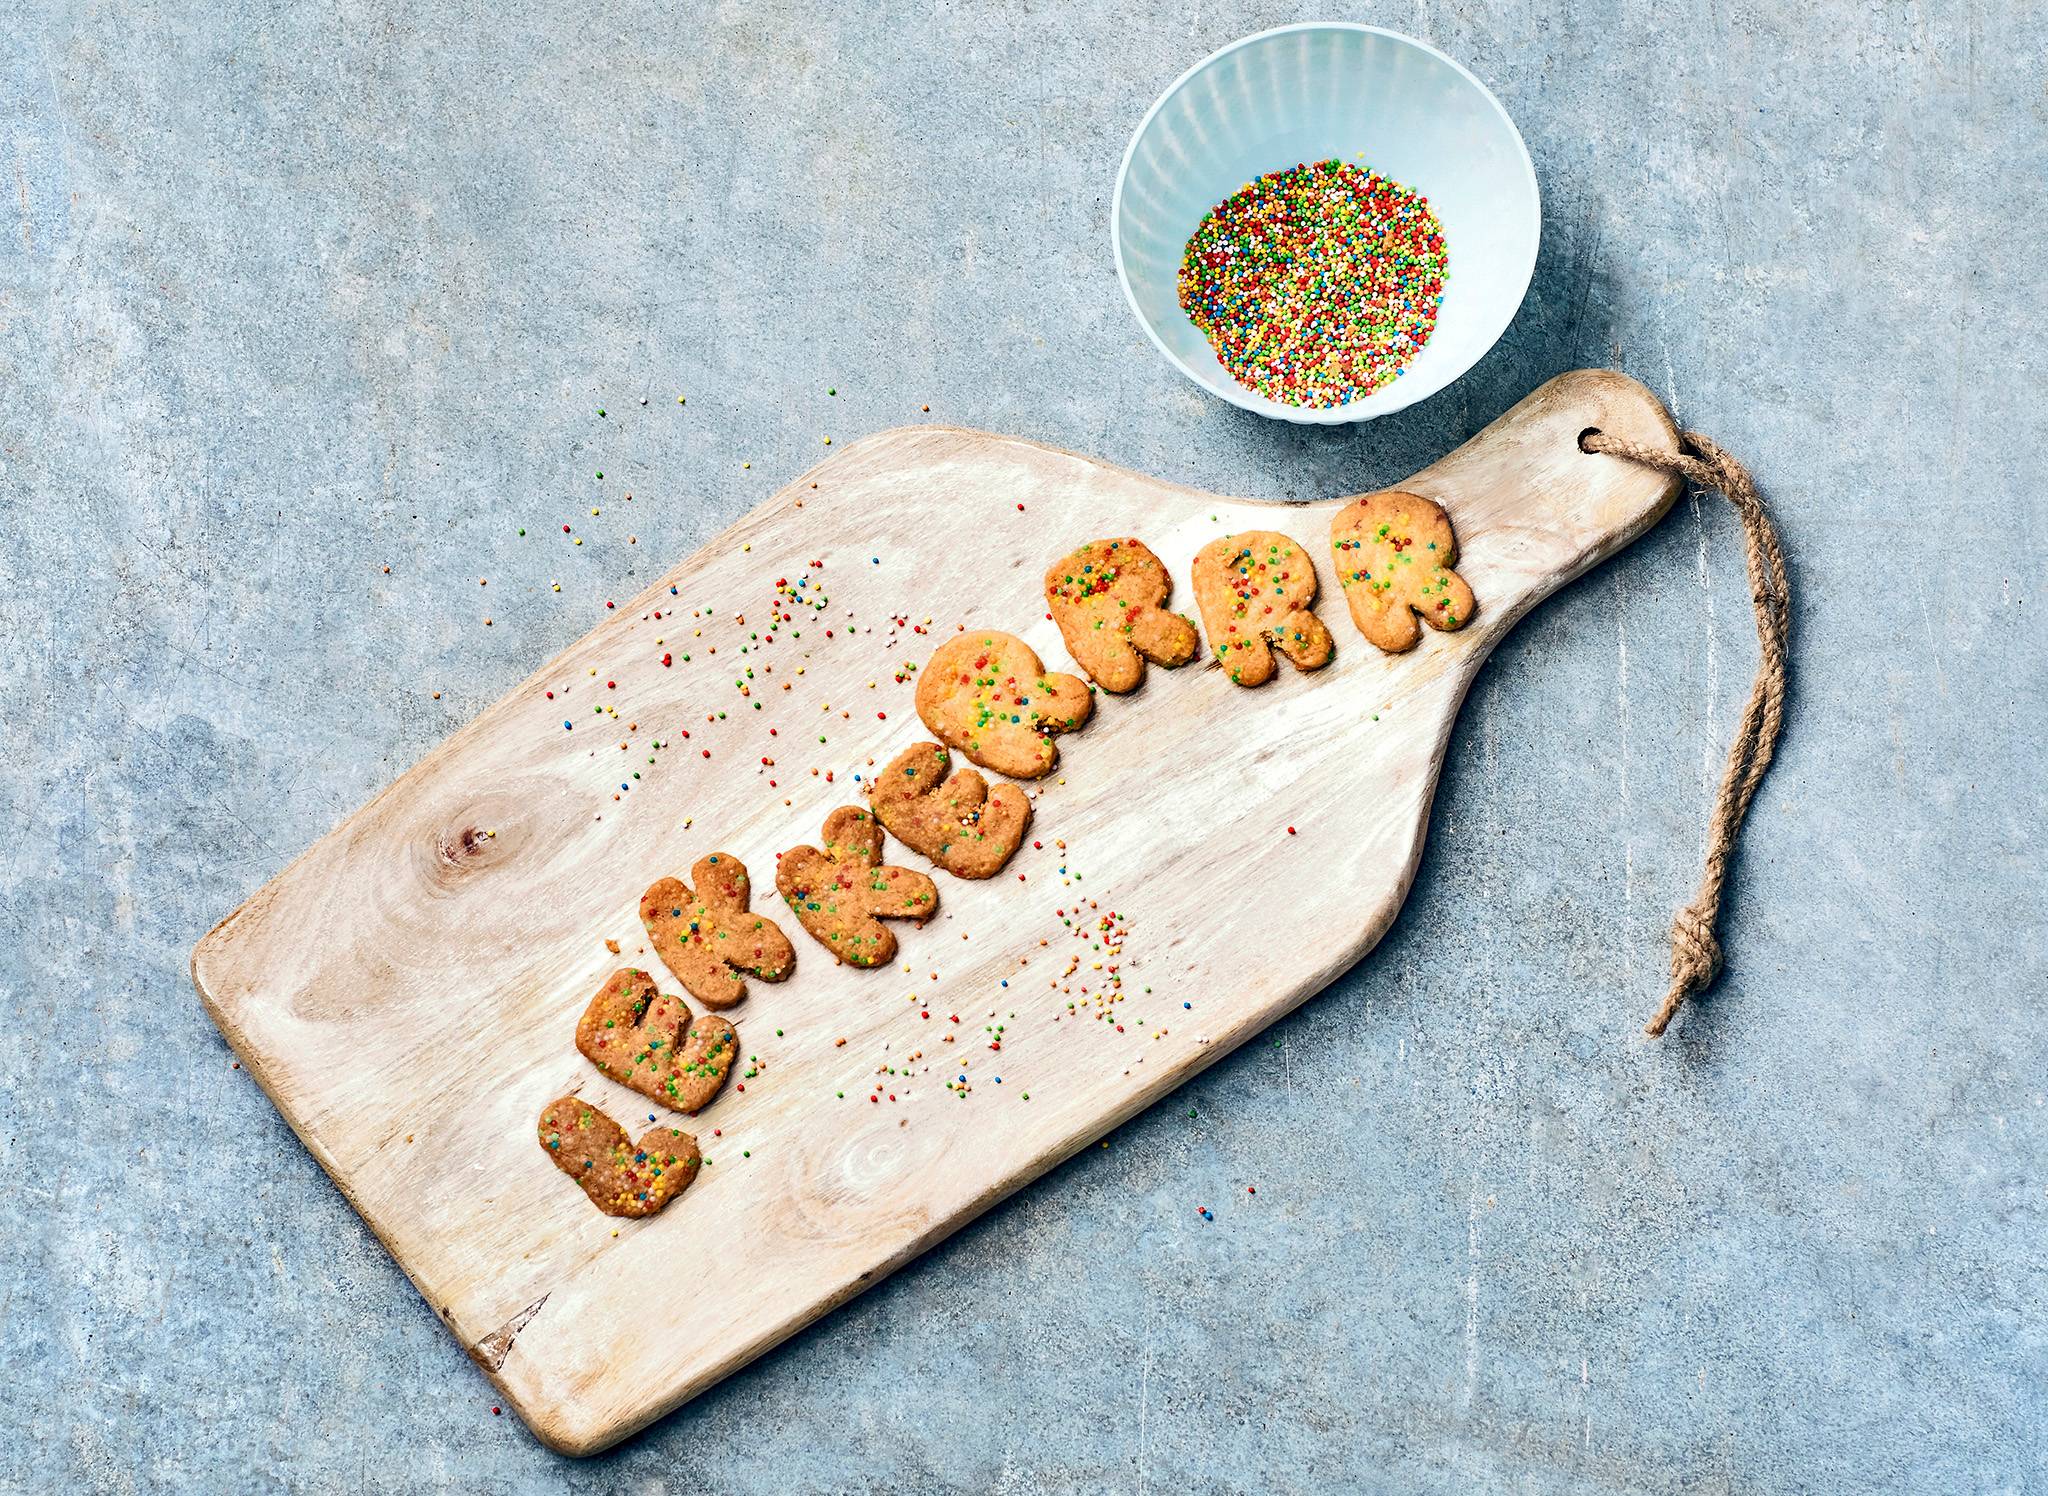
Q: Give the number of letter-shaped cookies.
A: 9